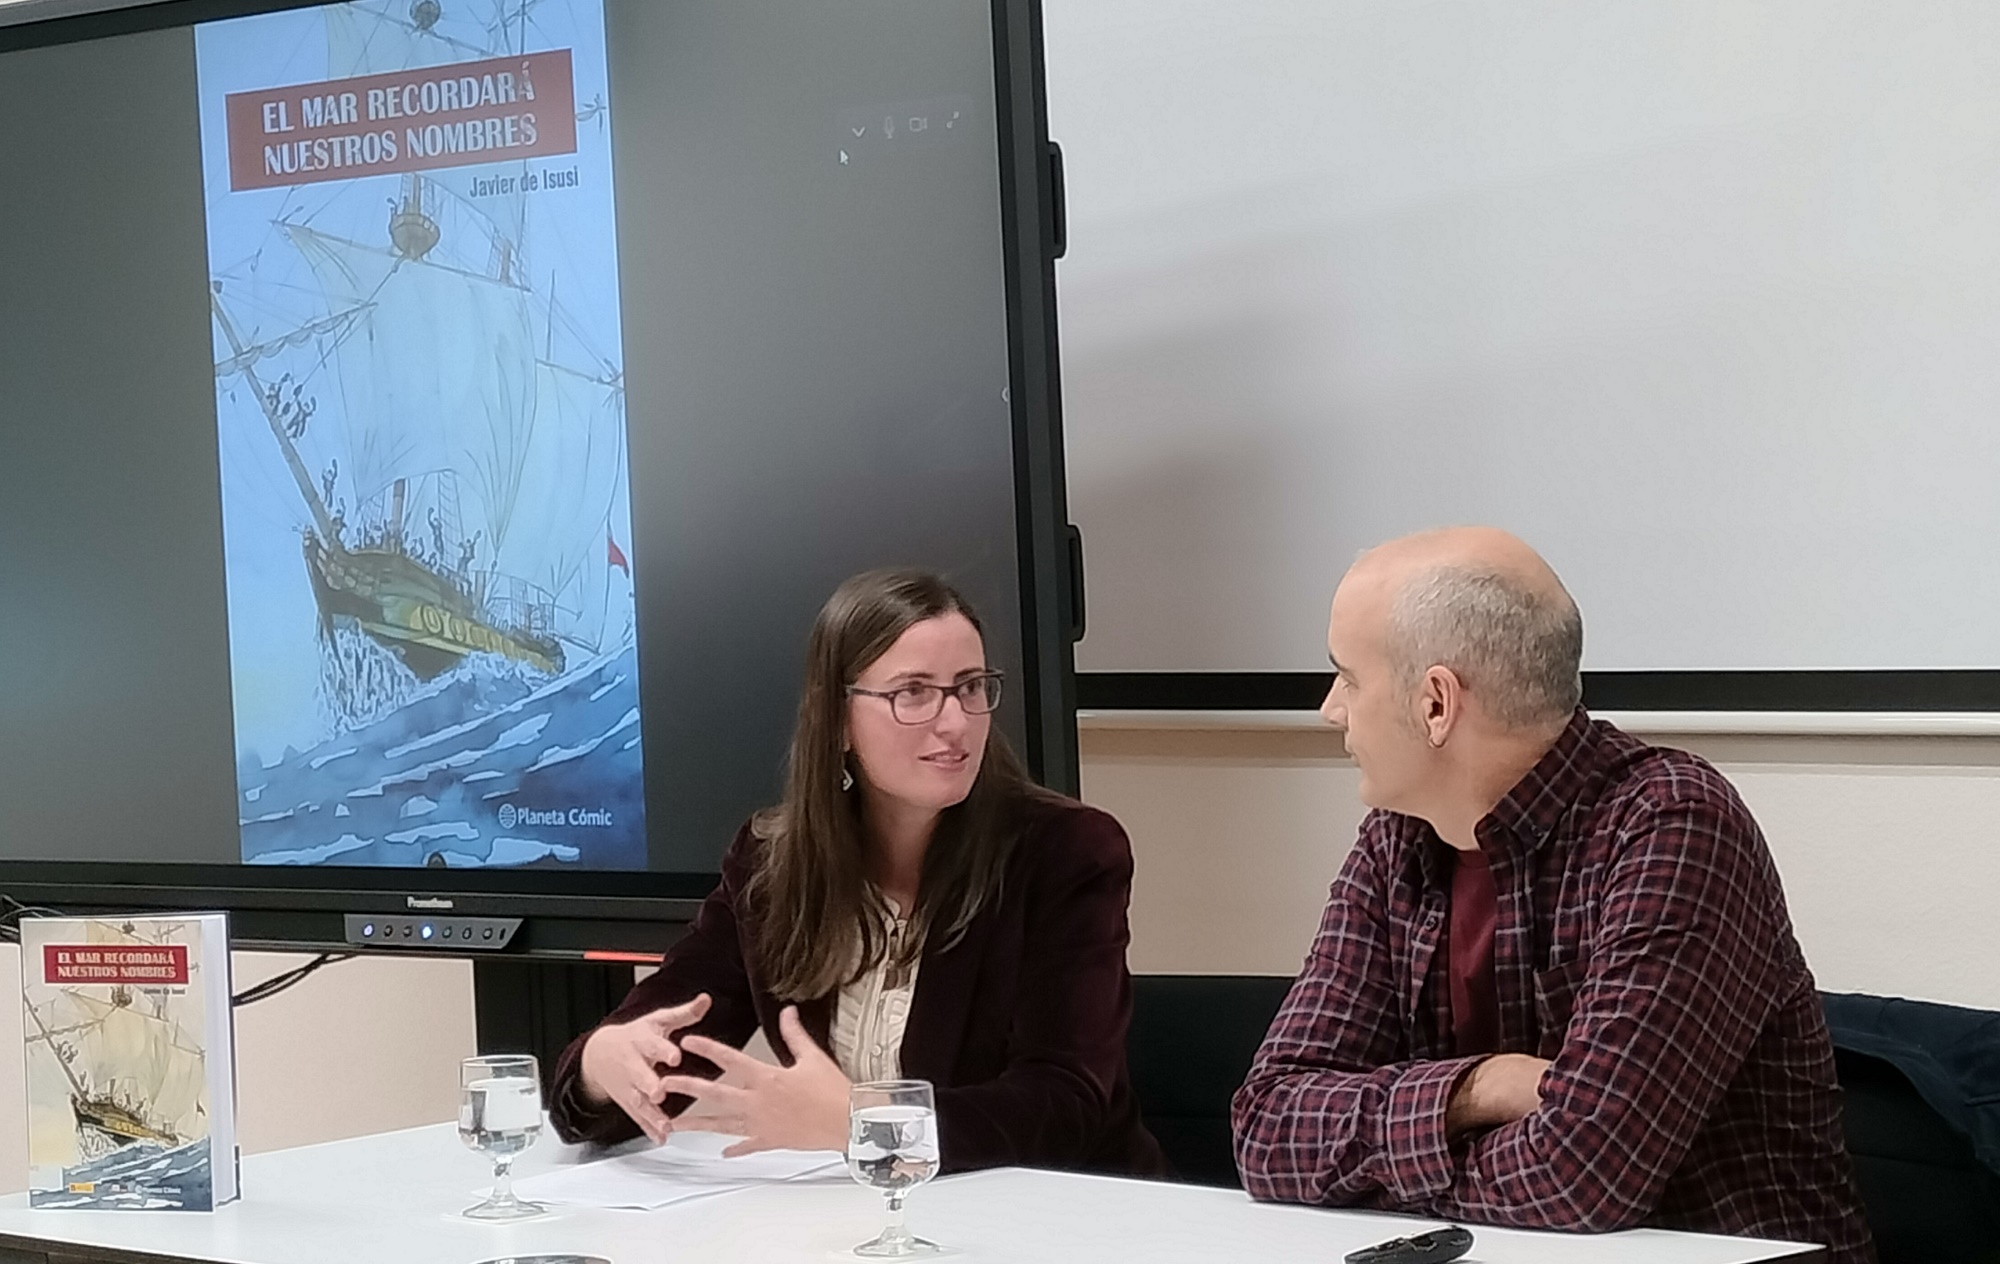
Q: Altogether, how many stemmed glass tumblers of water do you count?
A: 2